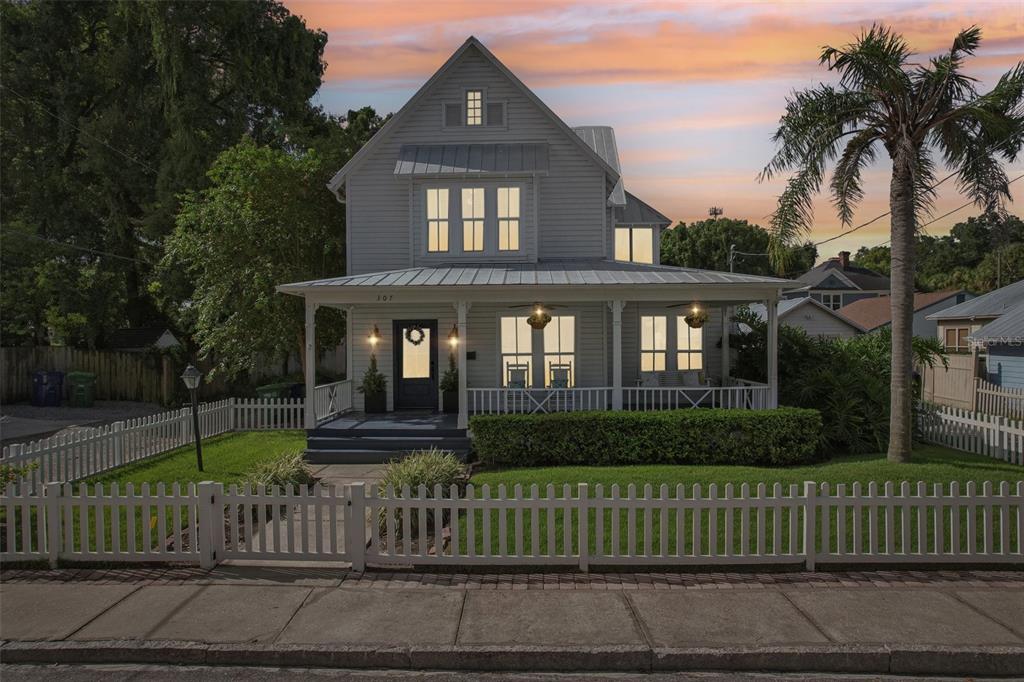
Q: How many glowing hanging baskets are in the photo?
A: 2